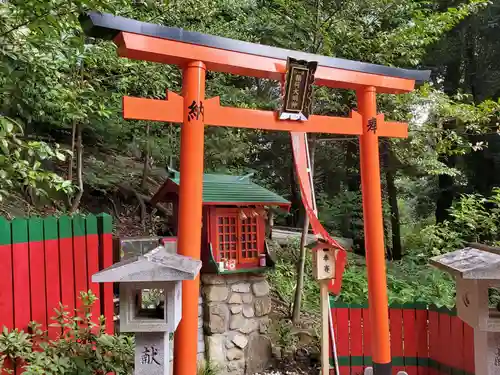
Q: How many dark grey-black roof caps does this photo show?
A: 1